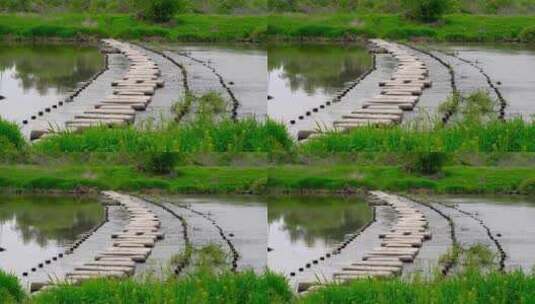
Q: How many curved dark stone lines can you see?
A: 12